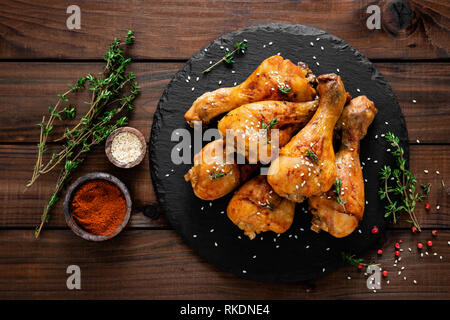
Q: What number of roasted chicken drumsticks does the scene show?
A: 6